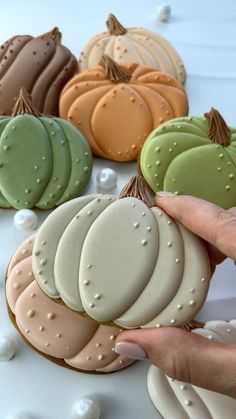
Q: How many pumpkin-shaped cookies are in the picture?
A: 8